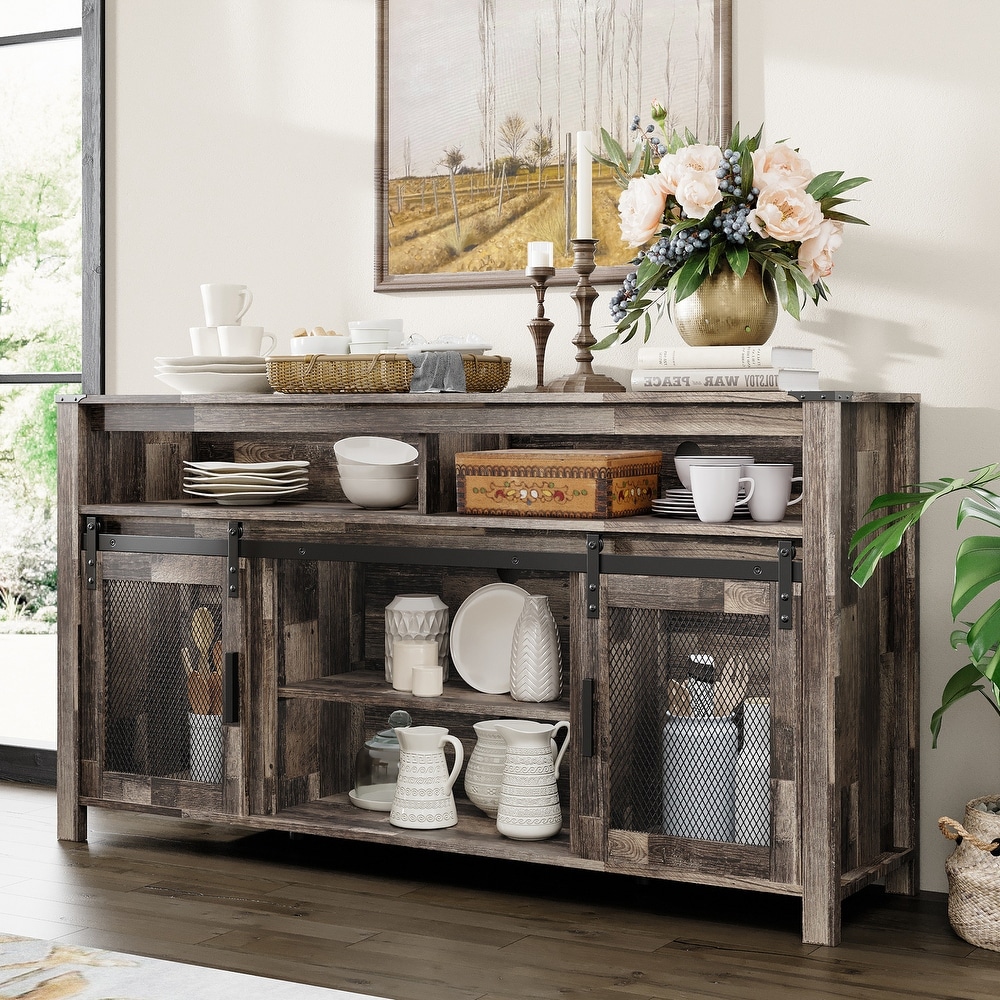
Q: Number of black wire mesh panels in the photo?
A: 2